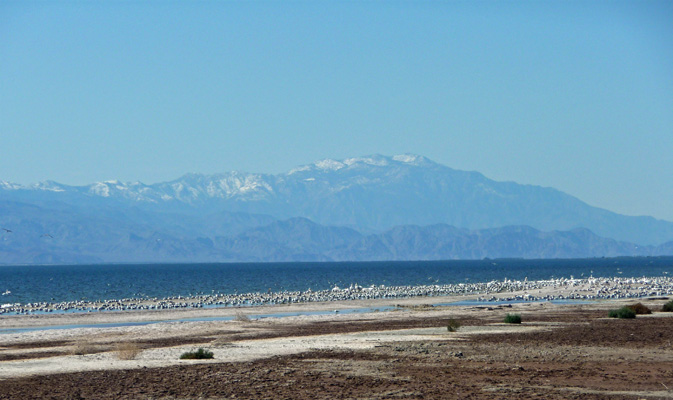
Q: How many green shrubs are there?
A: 5